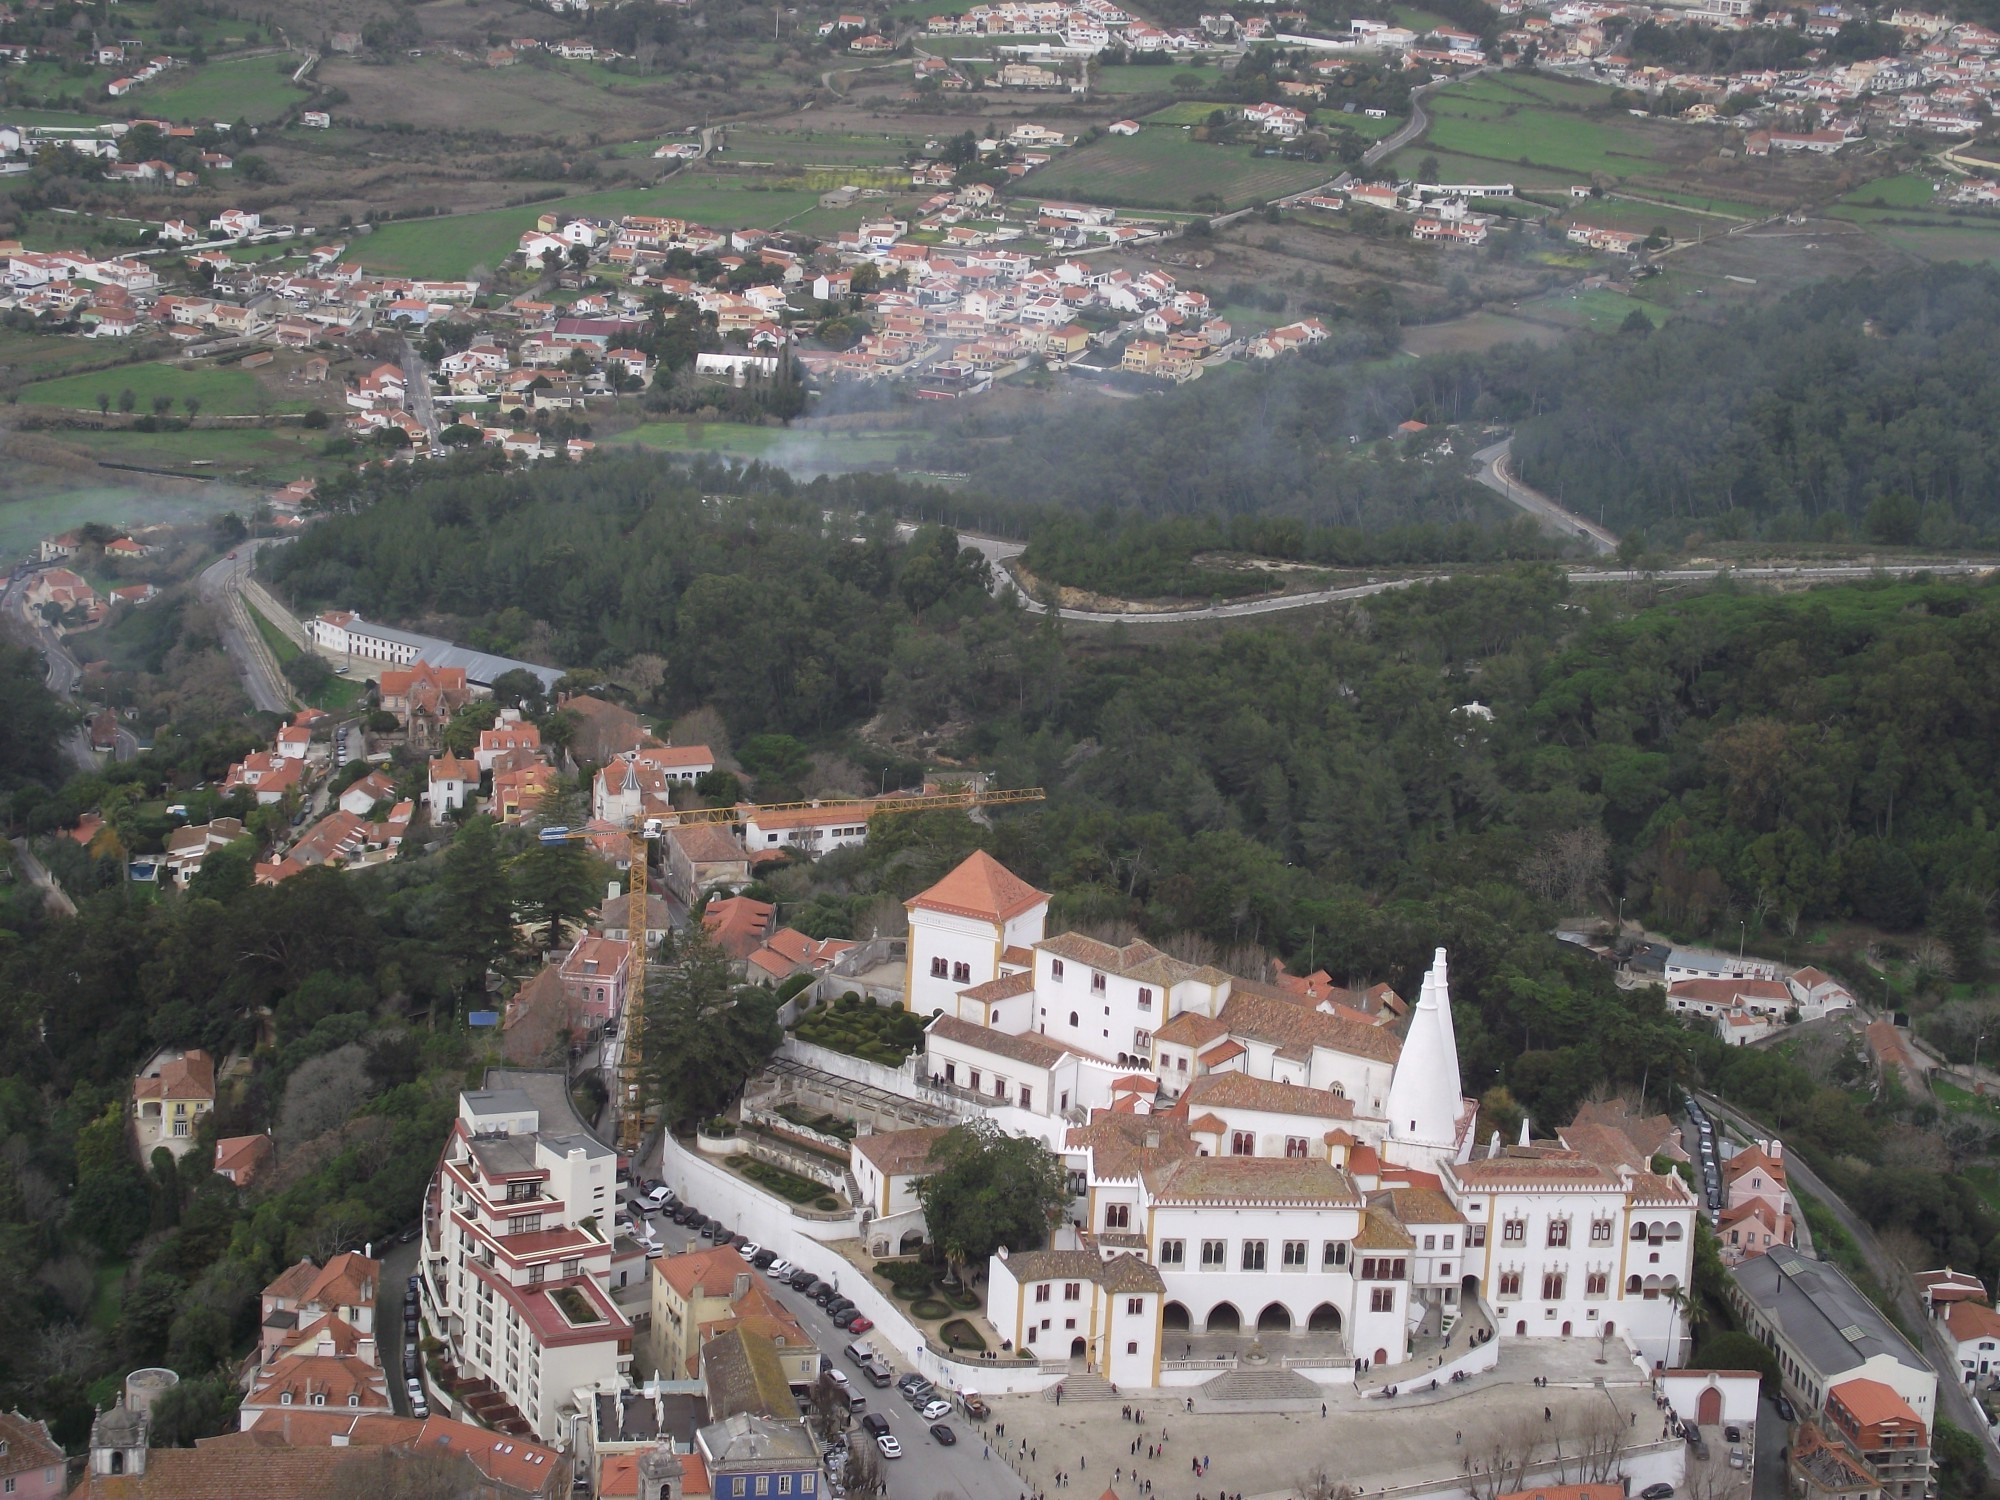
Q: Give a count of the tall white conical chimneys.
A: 2